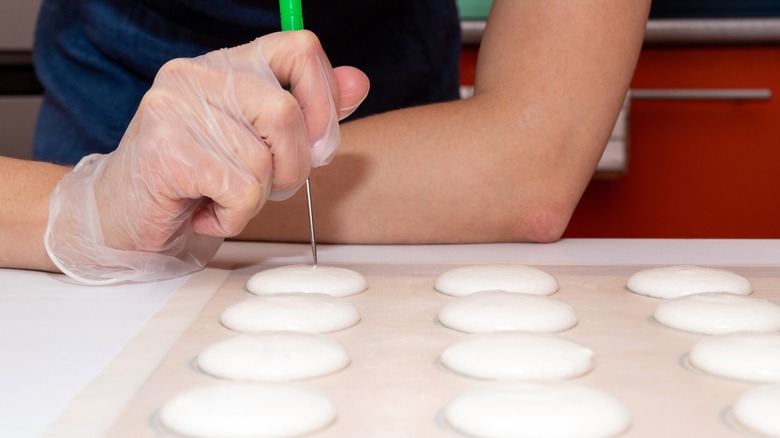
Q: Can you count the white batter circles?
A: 12